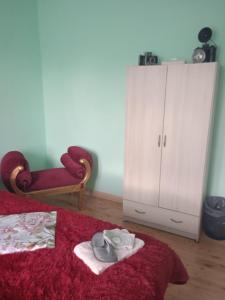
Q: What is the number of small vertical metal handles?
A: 2